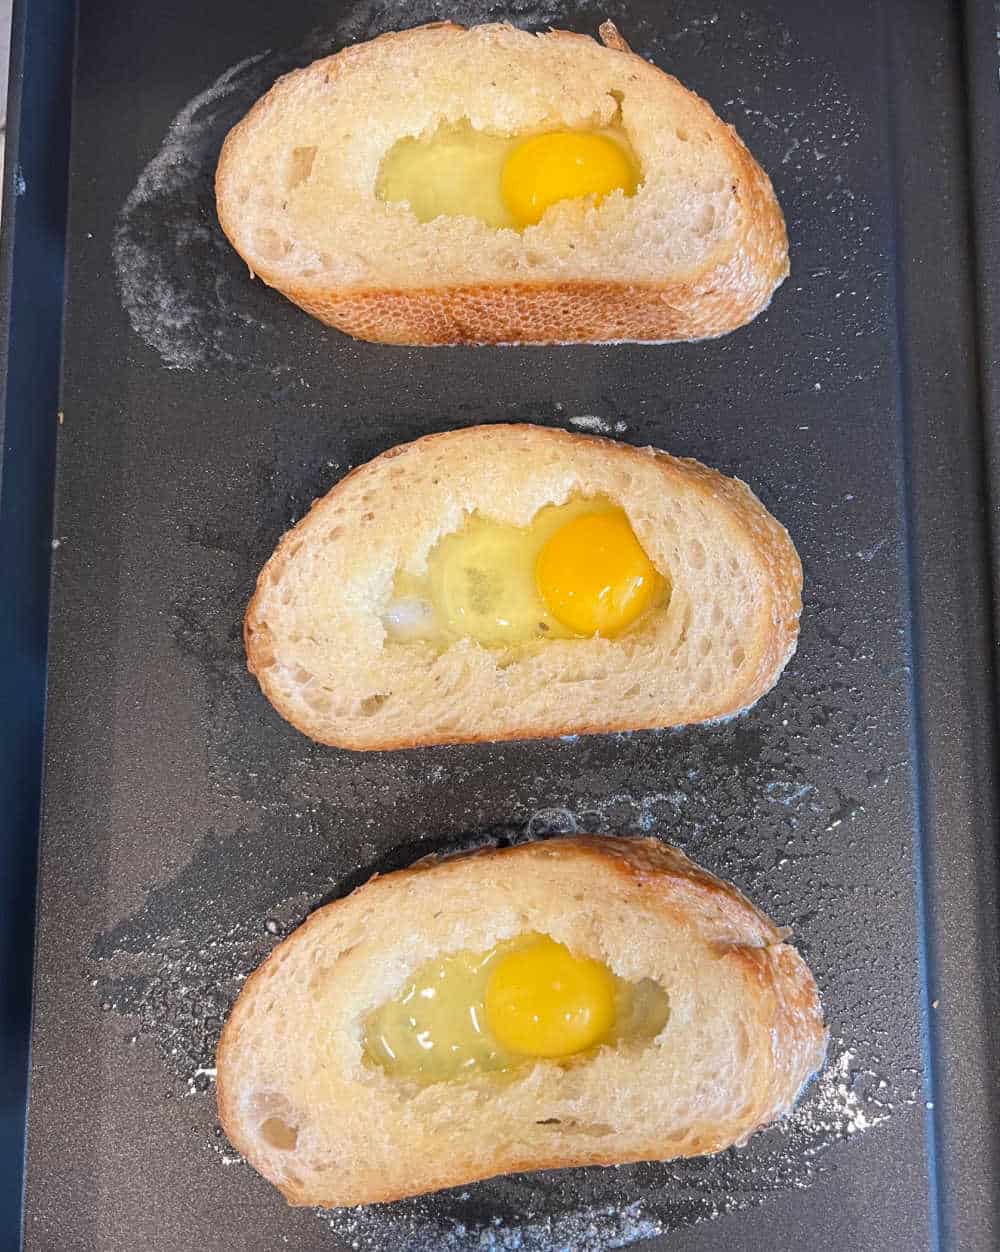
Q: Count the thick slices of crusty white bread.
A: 3